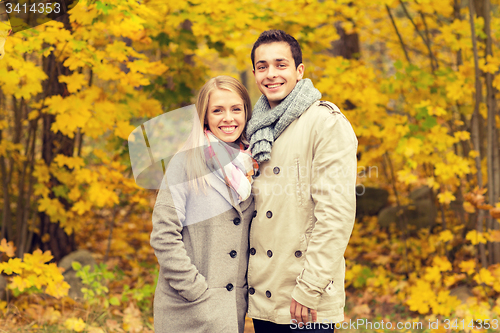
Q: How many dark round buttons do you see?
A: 12